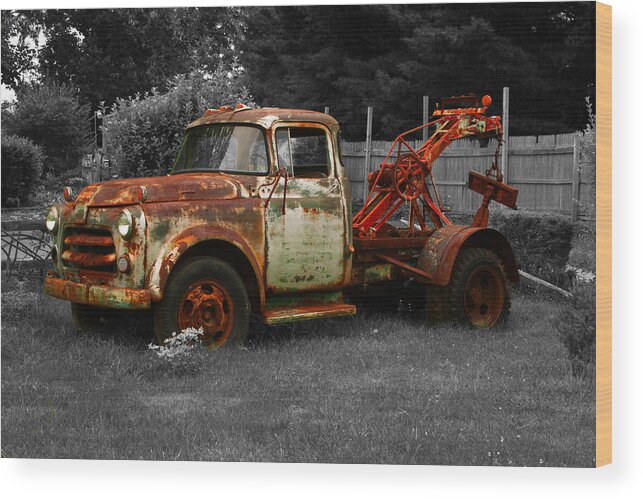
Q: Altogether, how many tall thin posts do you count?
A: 4